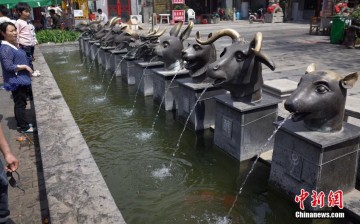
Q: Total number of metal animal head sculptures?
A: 12